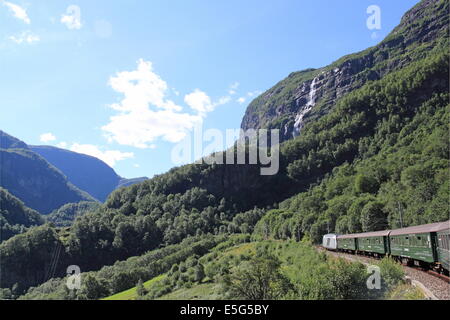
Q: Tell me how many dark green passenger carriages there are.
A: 4